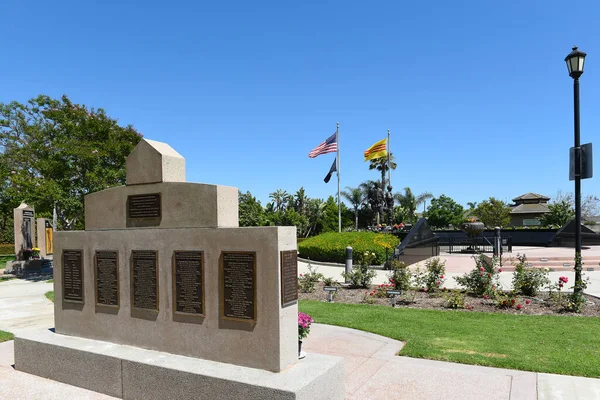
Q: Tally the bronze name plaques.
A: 7